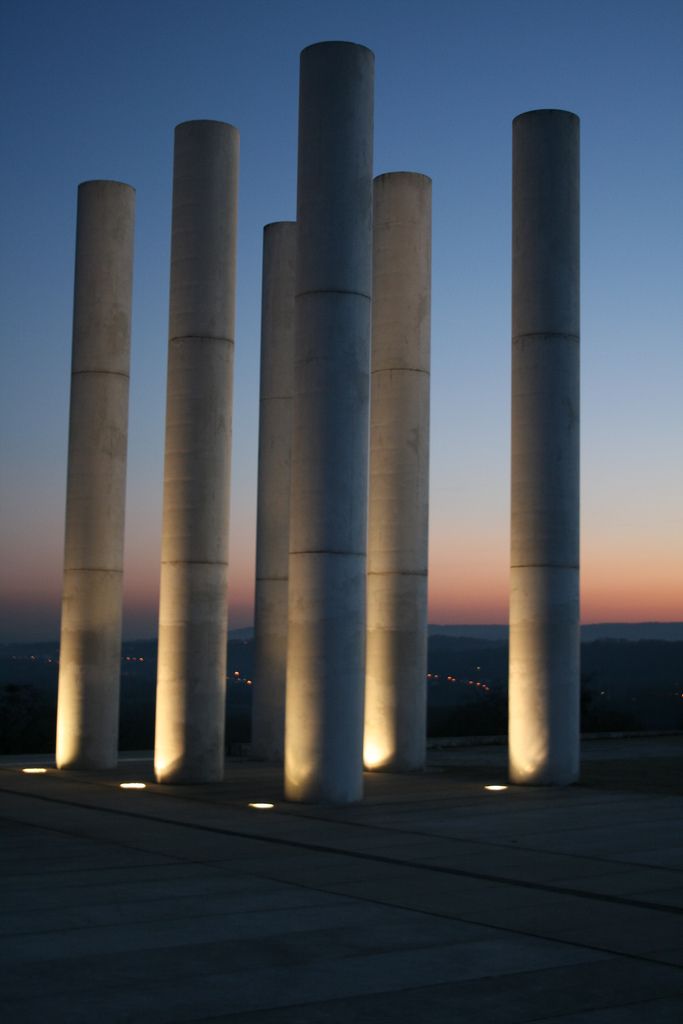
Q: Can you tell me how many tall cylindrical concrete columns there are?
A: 6